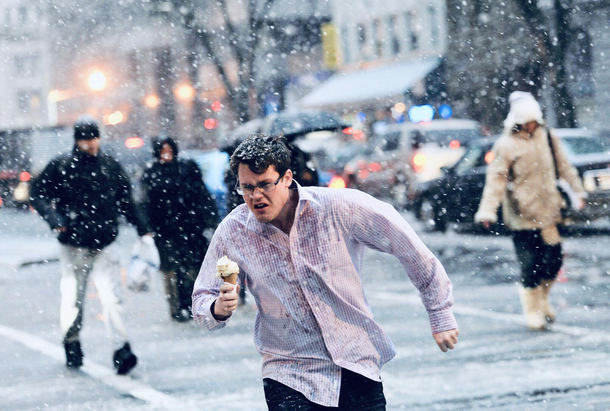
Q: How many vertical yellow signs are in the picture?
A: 1